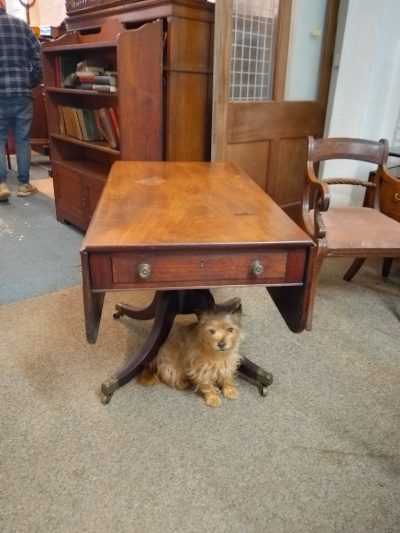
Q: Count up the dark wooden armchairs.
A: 1